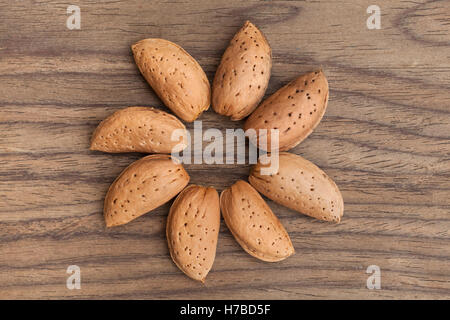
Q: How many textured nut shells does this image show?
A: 8